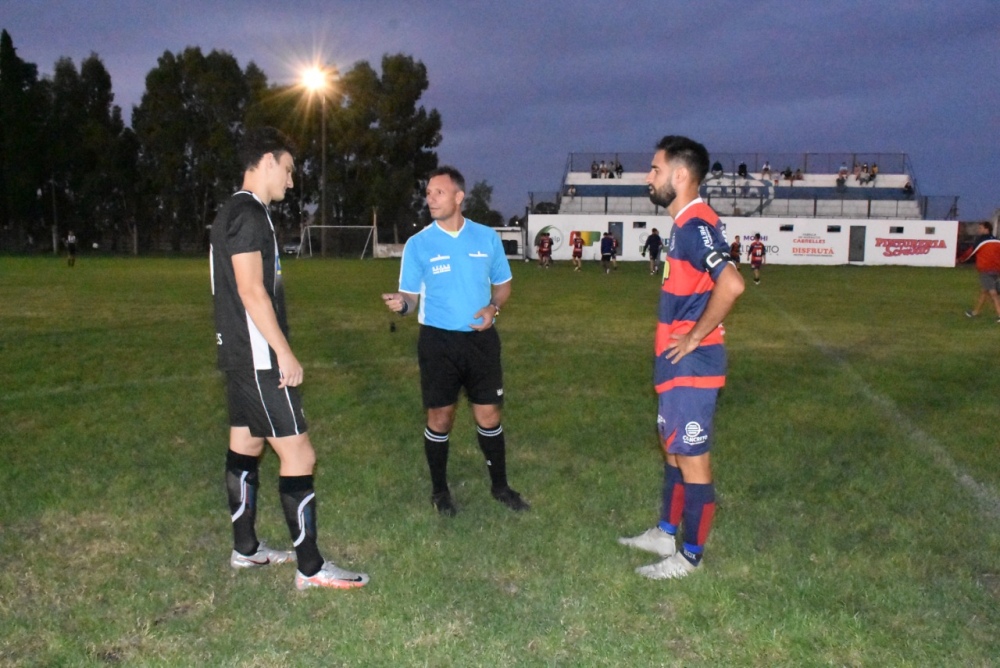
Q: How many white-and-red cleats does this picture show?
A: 2